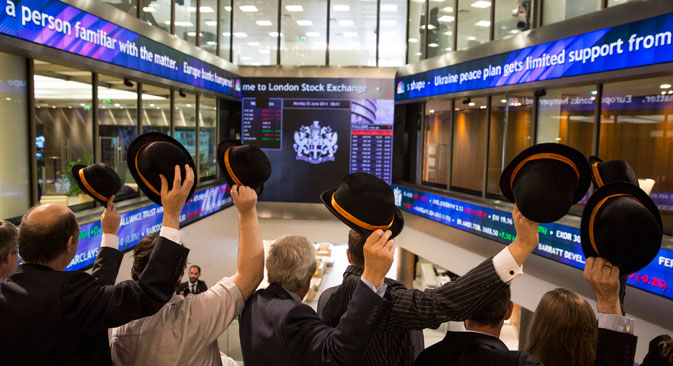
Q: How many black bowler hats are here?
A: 7